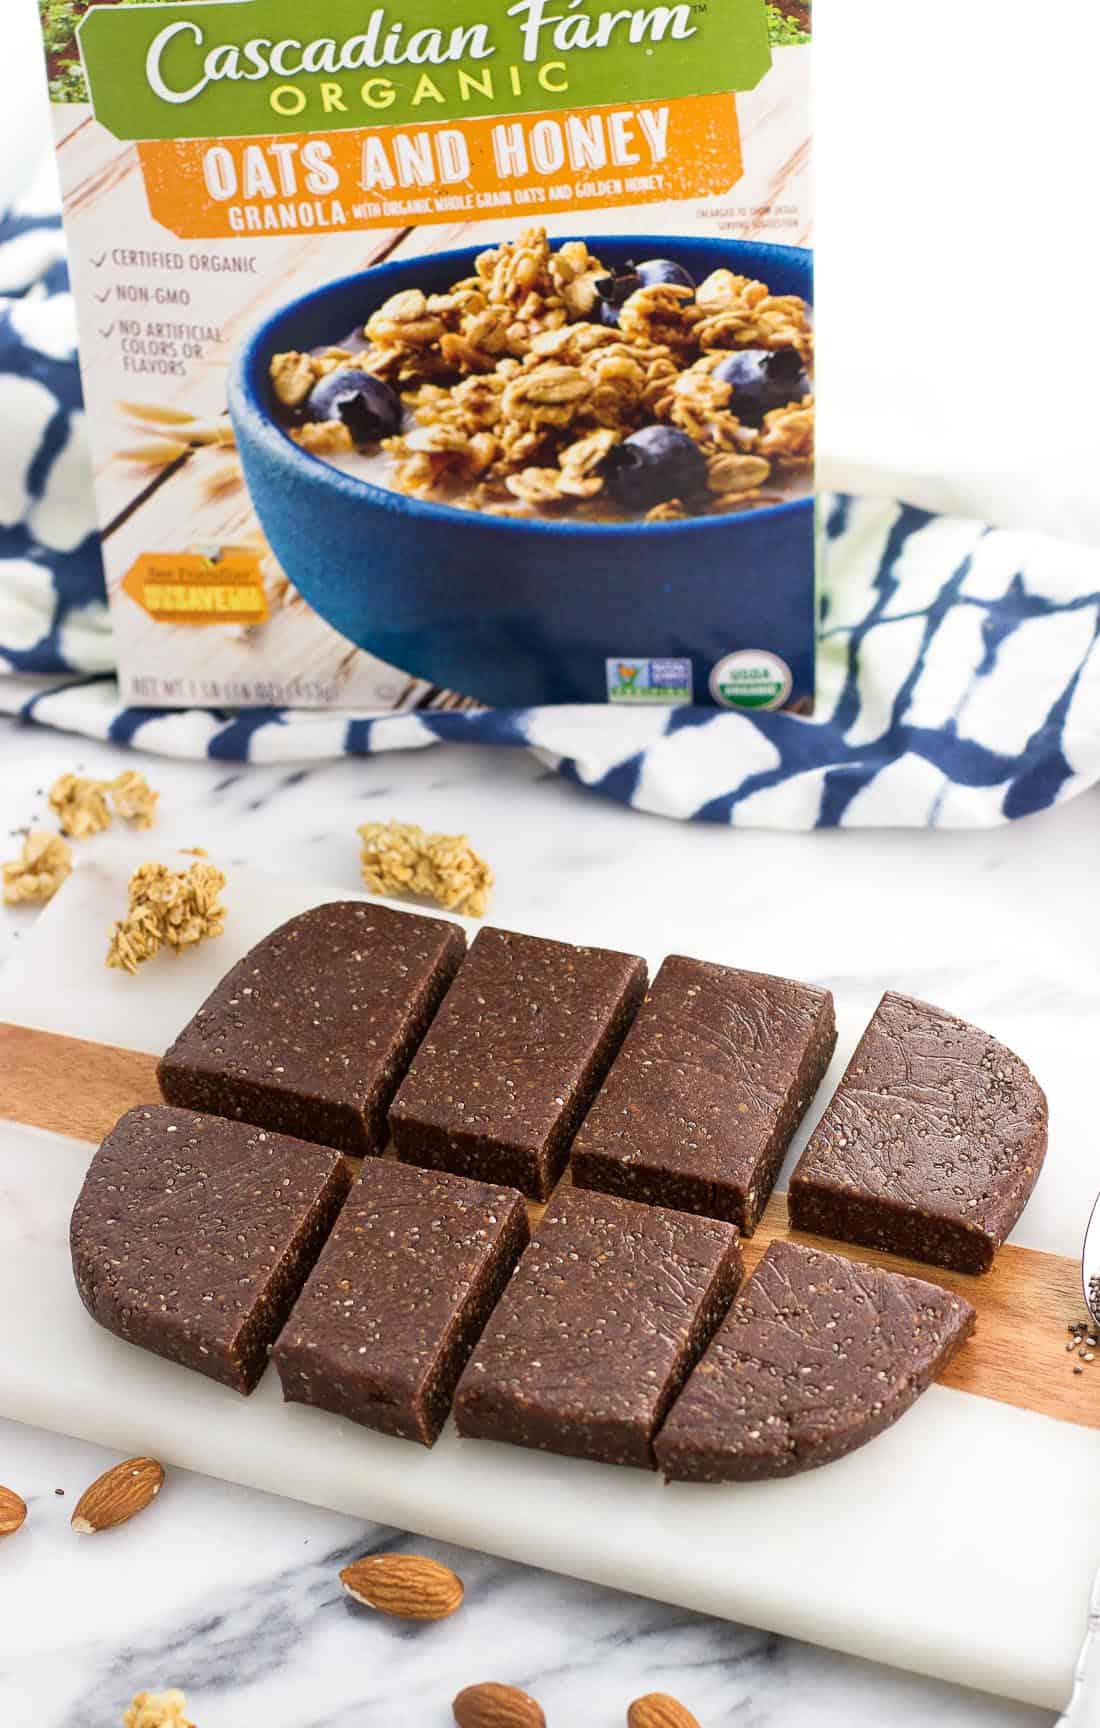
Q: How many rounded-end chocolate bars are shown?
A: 4